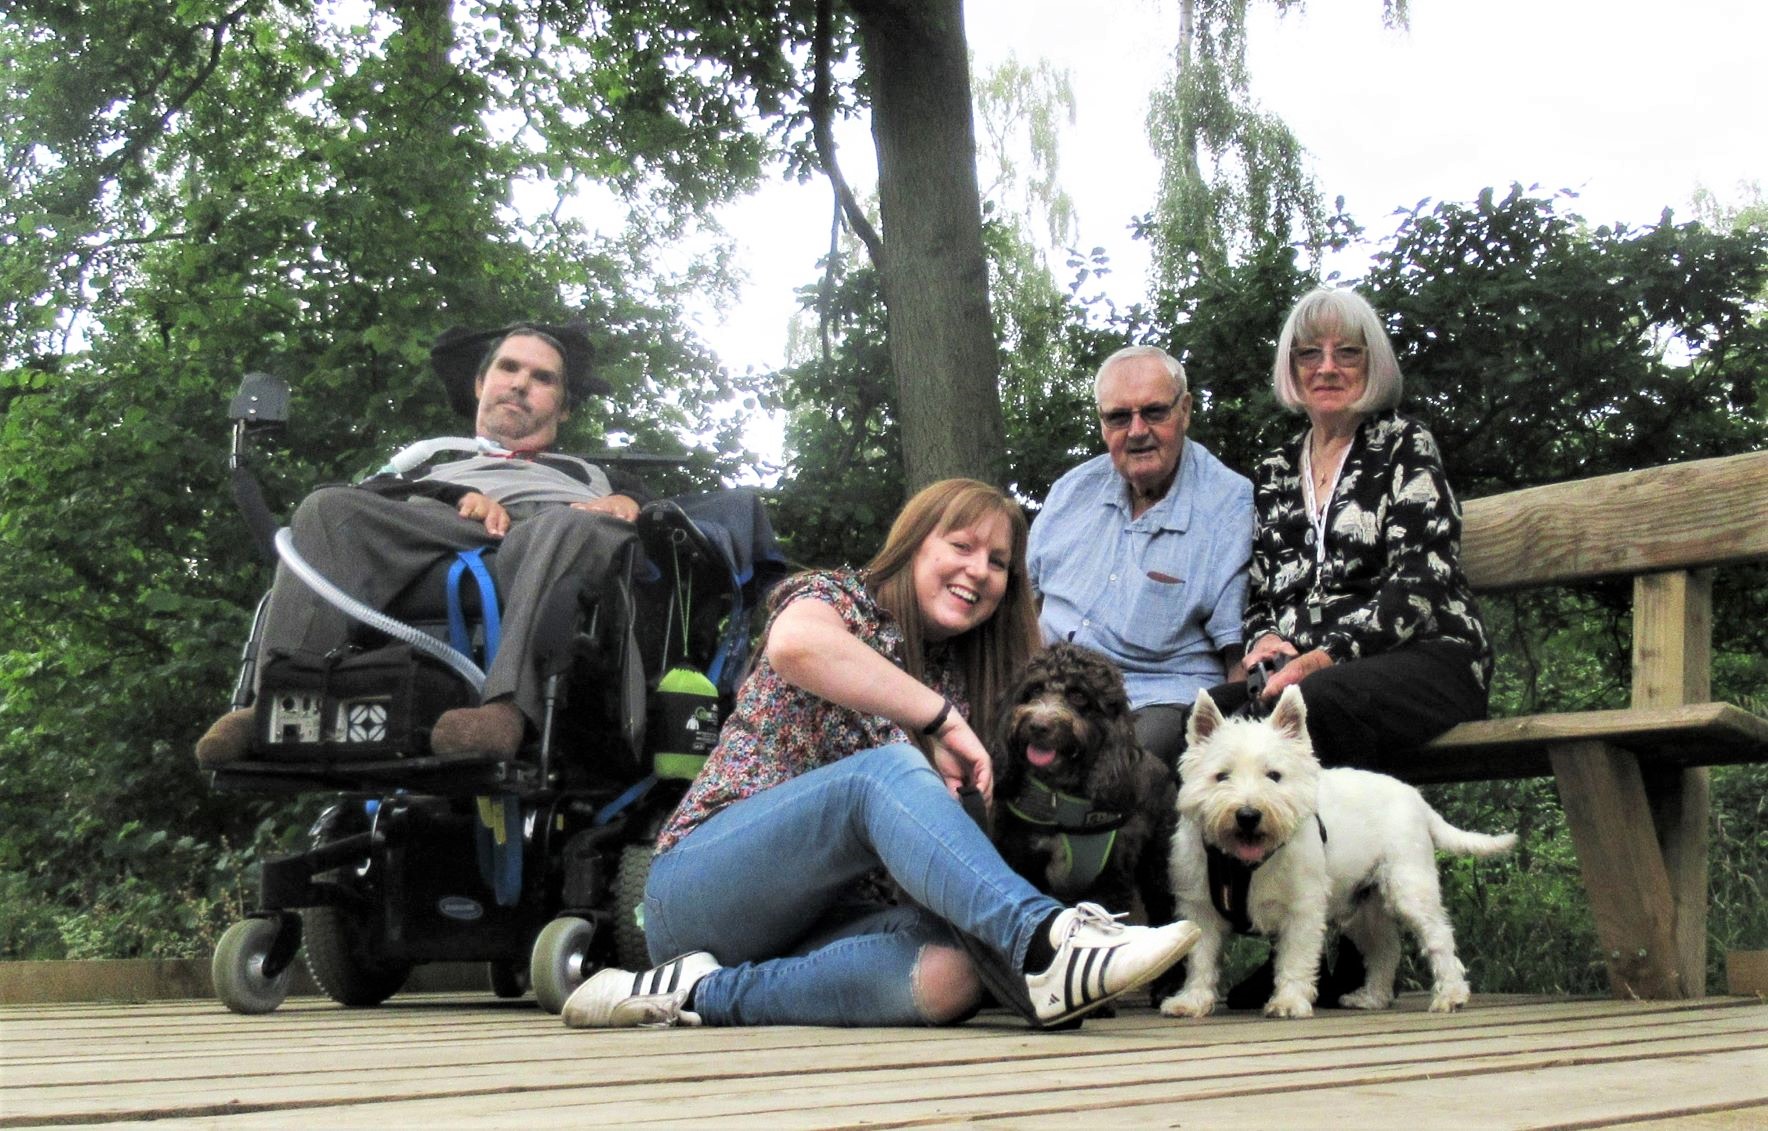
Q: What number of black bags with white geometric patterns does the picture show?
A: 1